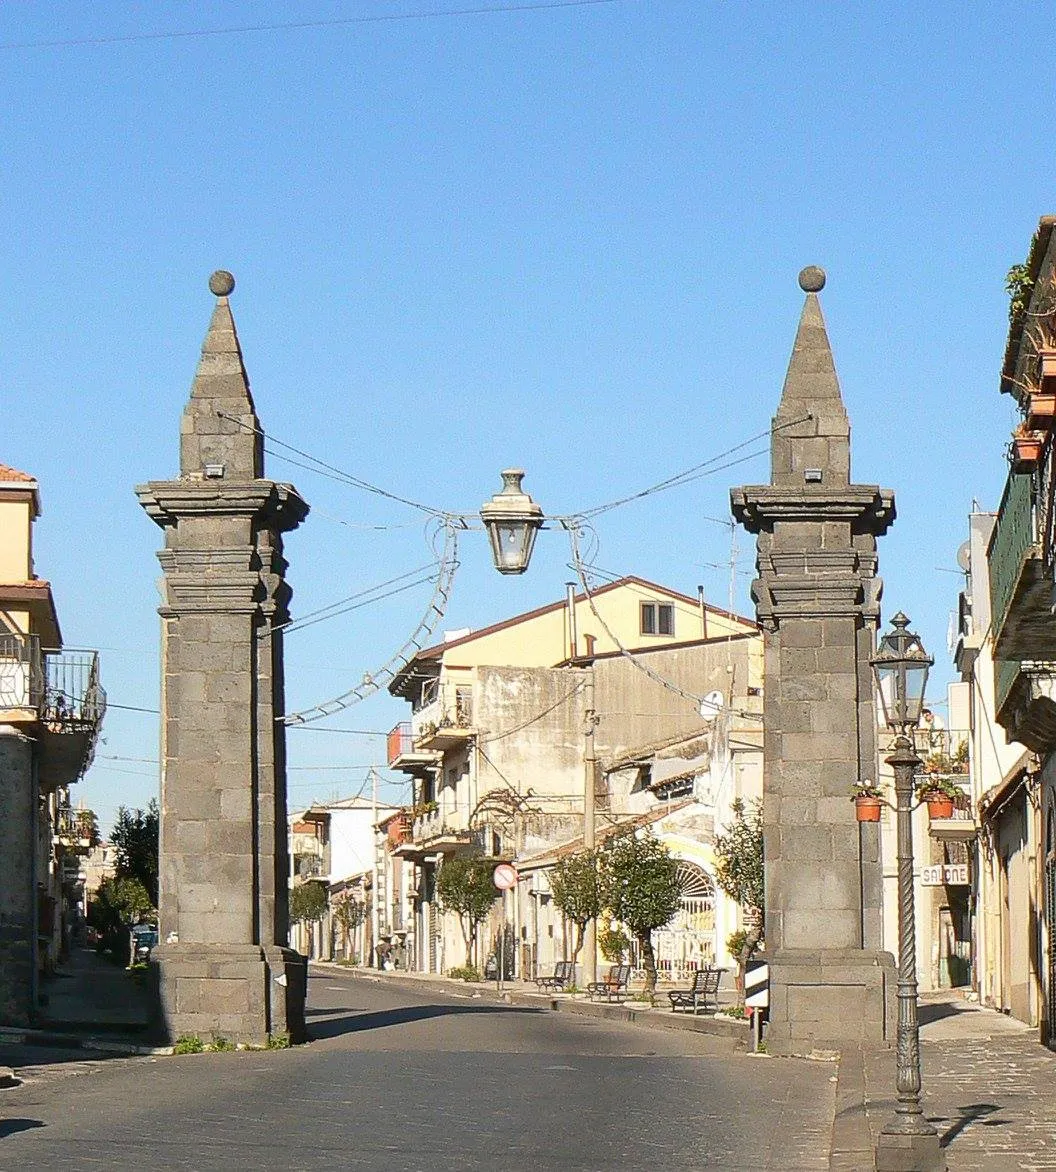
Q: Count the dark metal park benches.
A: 3